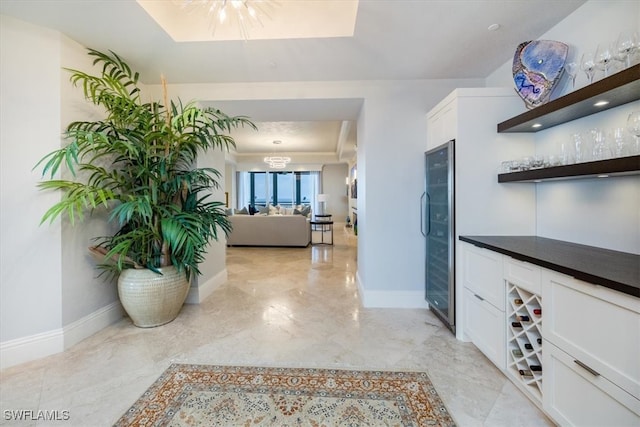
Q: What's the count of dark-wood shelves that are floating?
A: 2